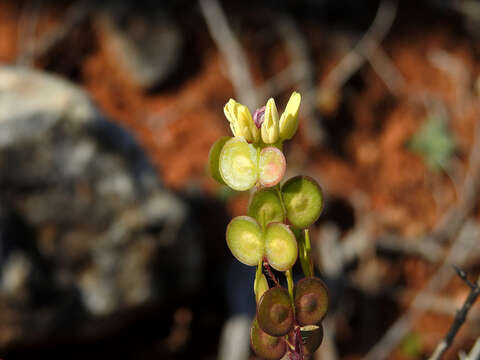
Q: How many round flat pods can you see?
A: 11